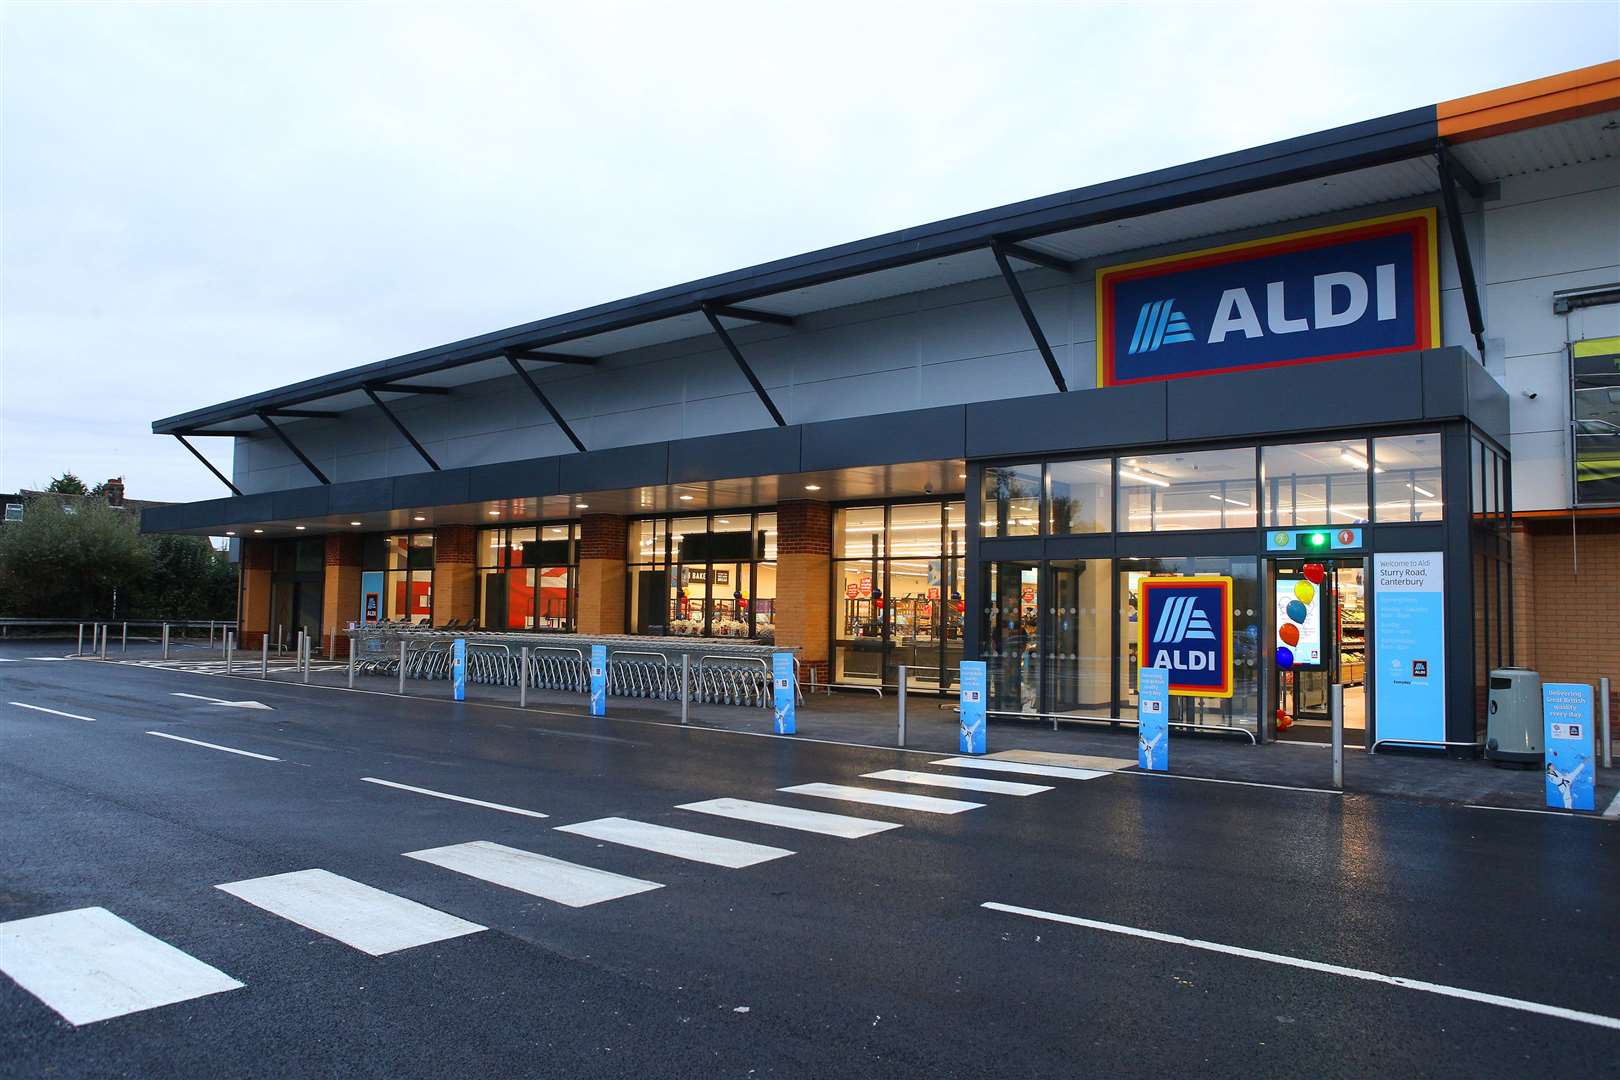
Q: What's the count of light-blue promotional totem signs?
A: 6